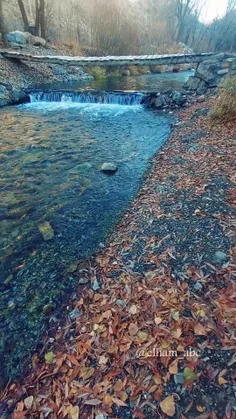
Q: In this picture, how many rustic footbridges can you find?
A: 1